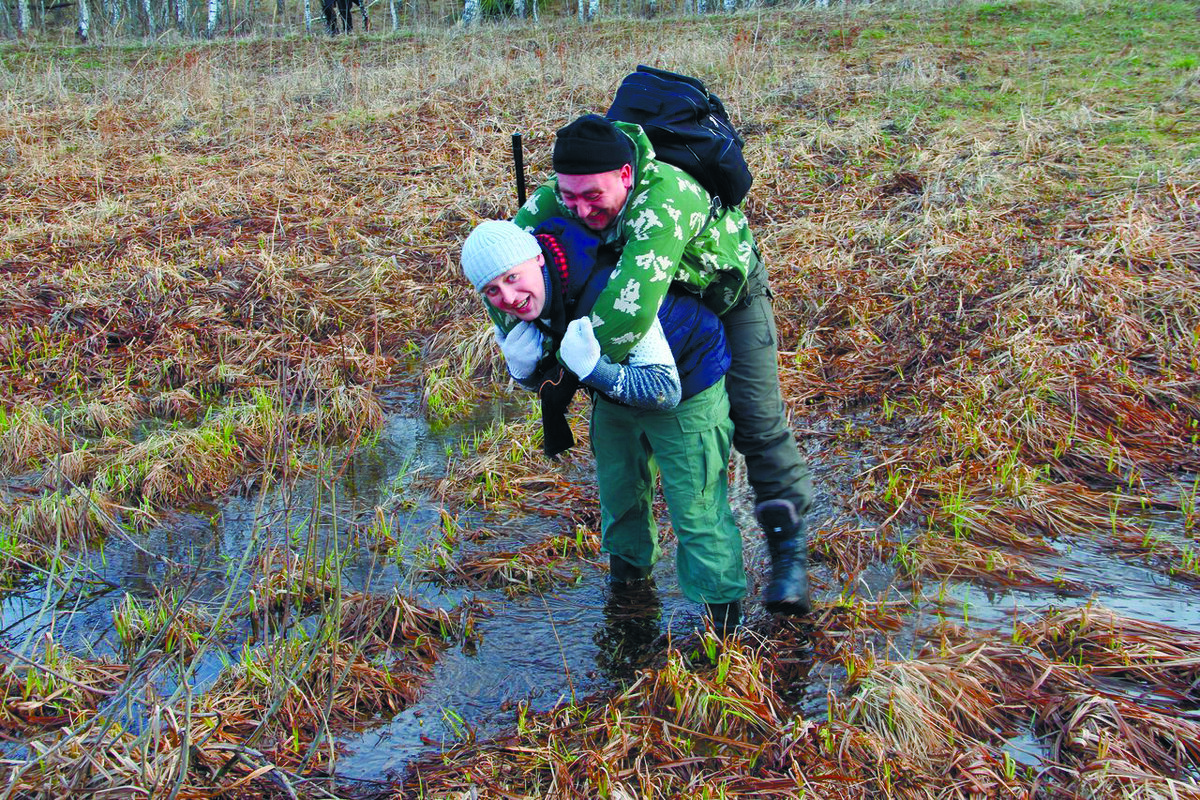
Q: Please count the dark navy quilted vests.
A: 1